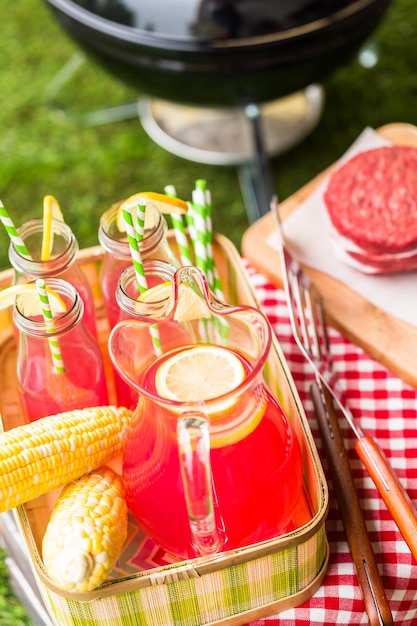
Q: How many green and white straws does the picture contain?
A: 9